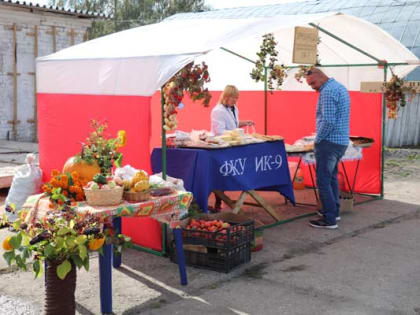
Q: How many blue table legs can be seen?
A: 3